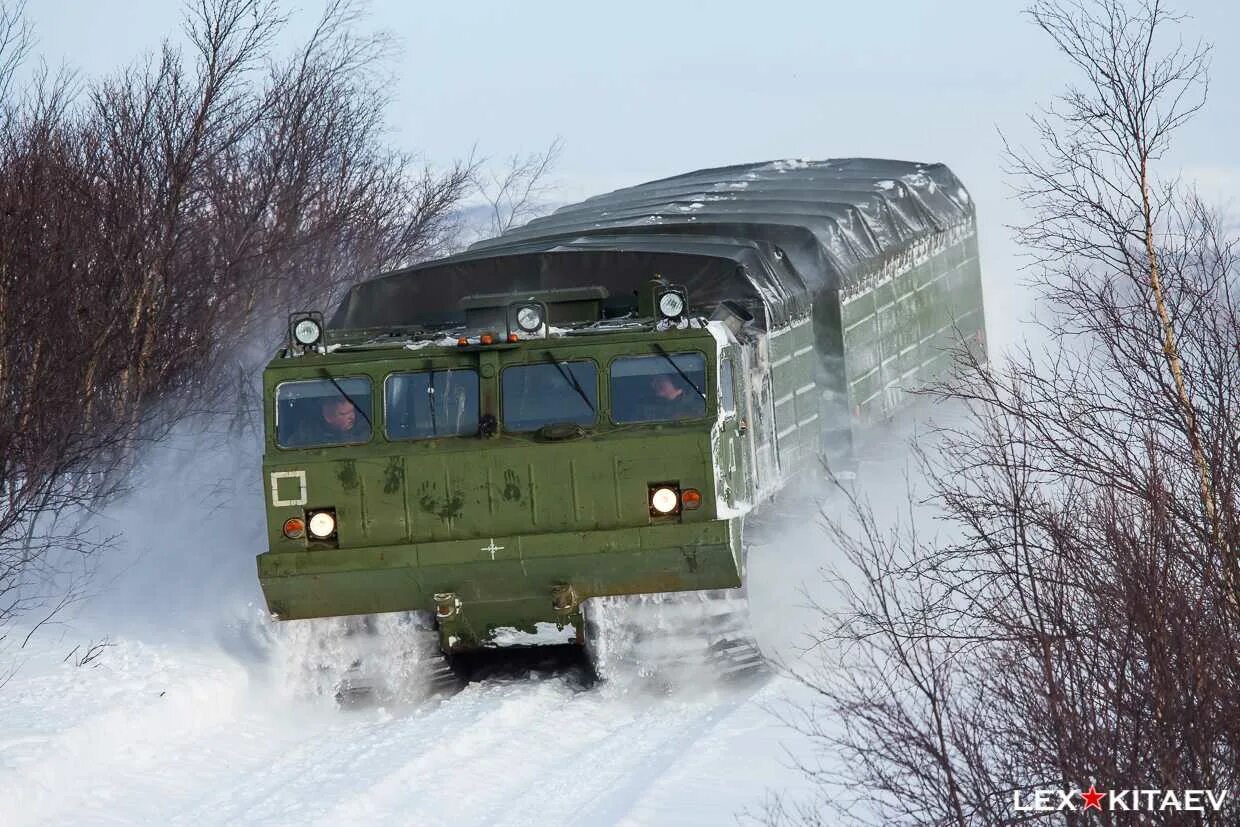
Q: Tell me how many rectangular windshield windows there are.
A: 4